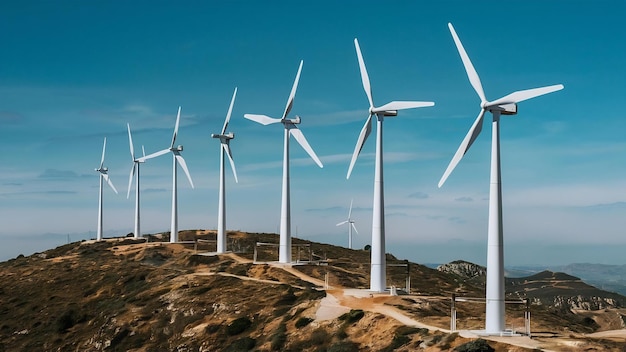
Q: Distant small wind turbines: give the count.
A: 1